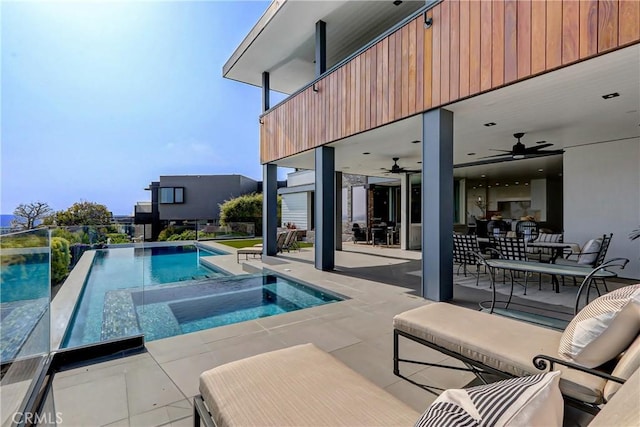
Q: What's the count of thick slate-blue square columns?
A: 3